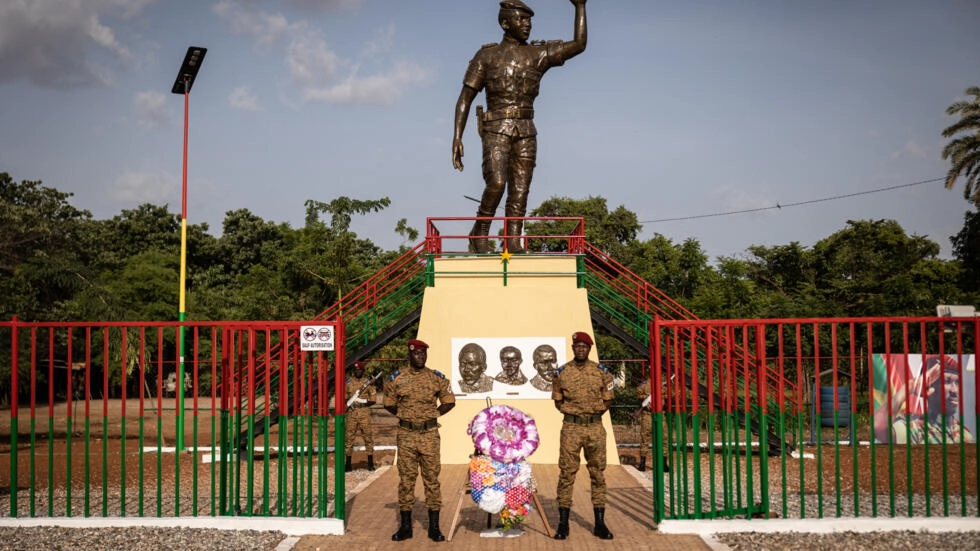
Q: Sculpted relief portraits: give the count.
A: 3